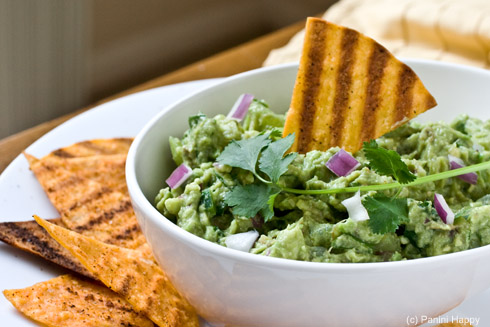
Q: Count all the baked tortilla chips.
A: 6